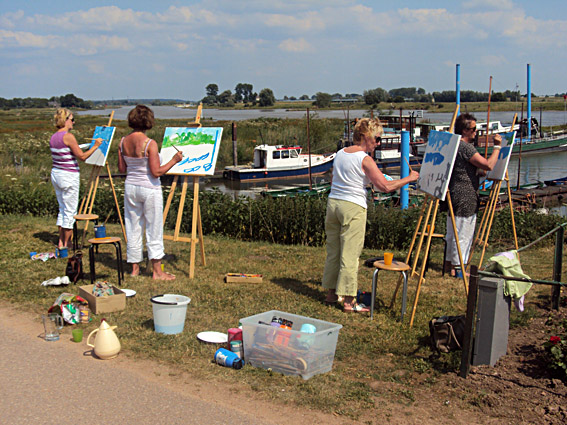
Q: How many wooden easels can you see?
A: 4